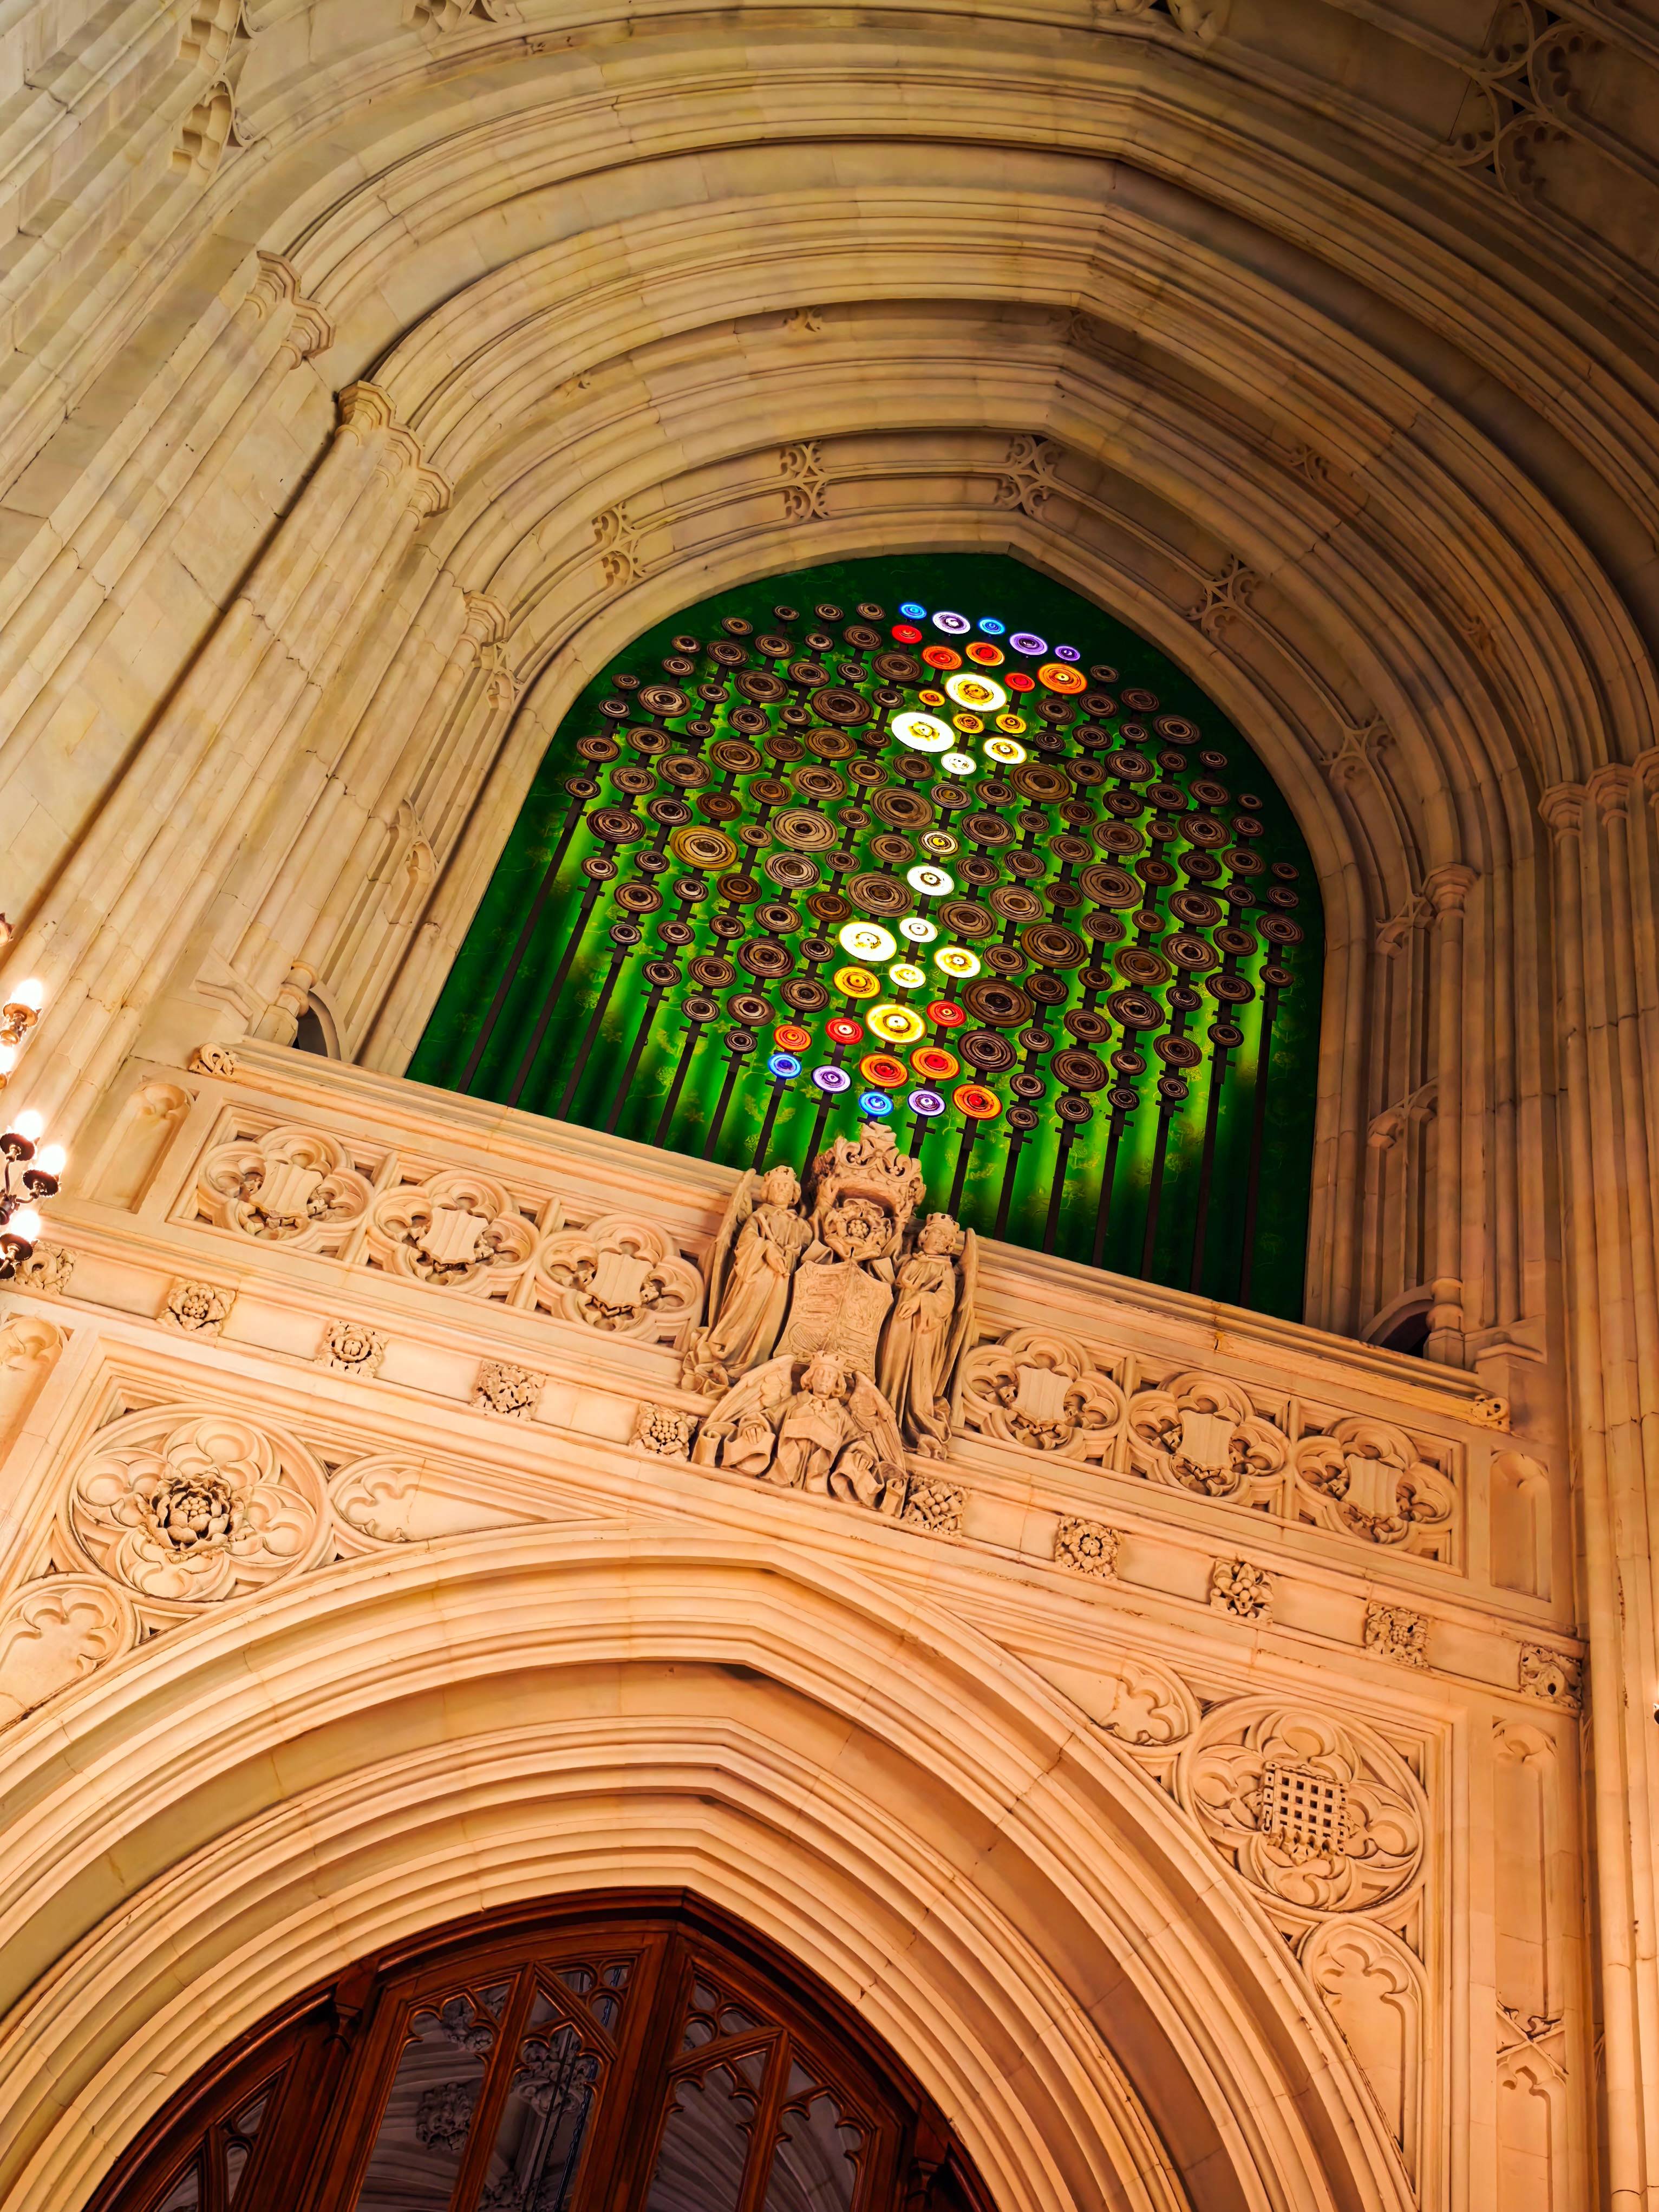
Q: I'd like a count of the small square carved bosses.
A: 10